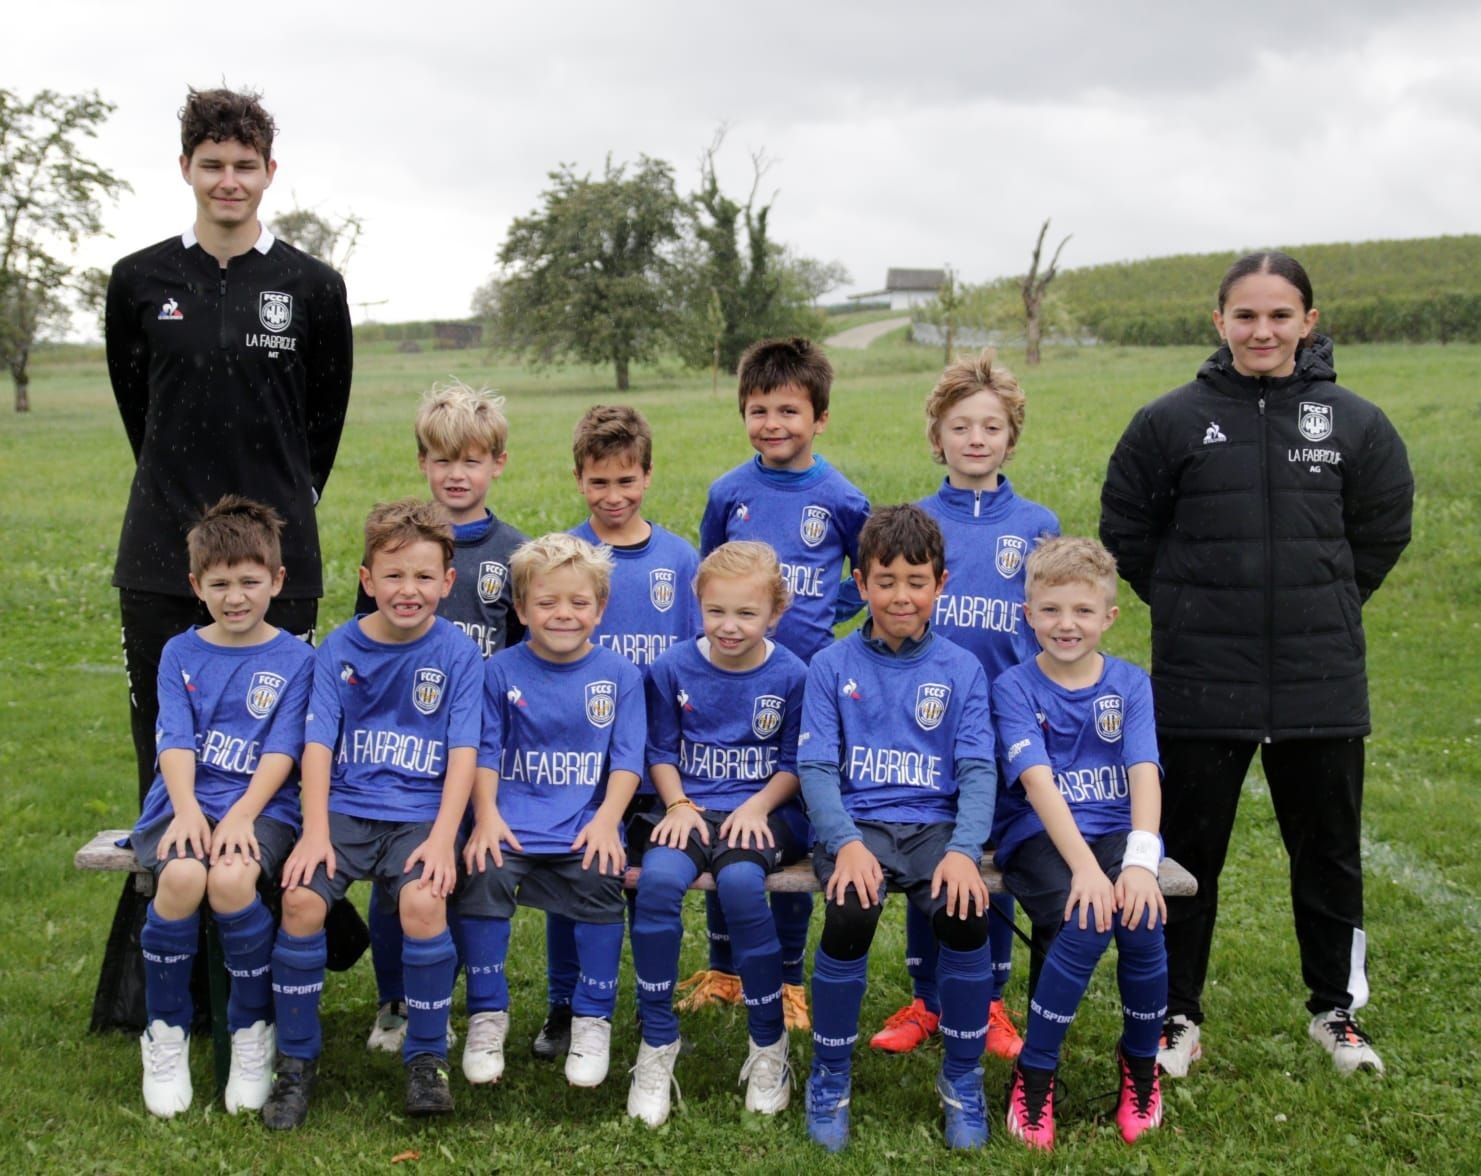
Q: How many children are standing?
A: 4